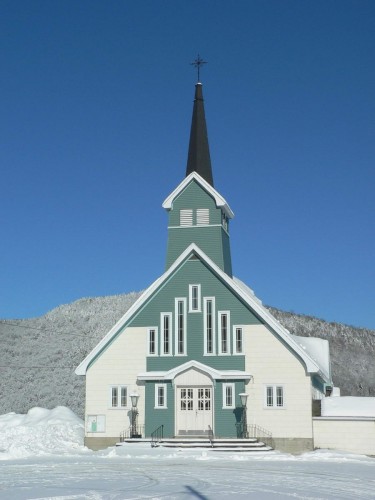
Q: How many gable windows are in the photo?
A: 7